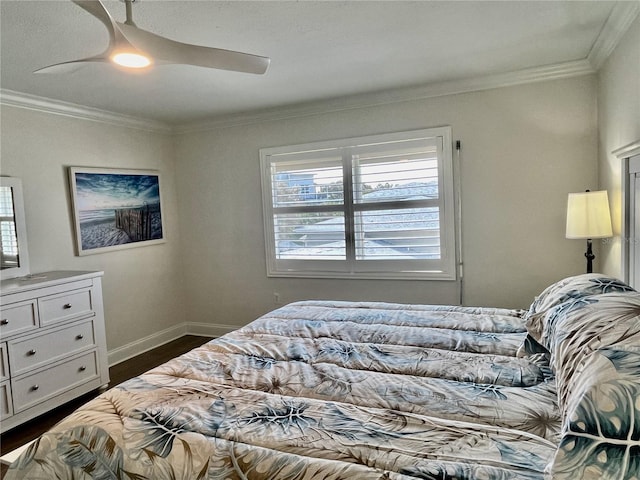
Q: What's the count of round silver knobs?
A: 6